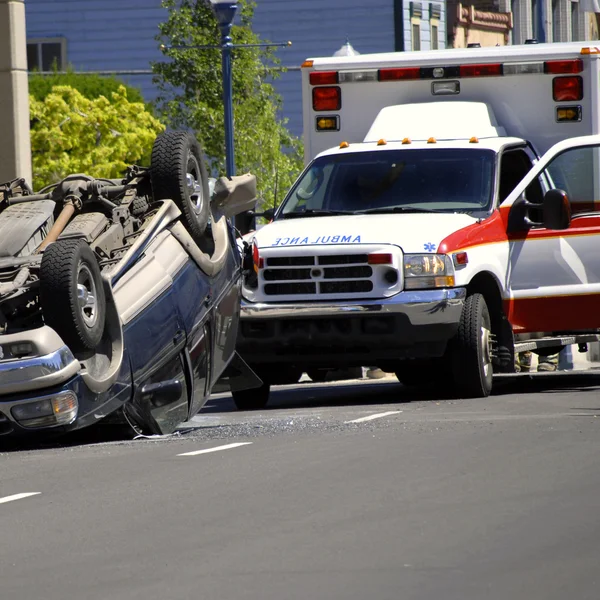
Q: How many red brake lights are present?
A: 1